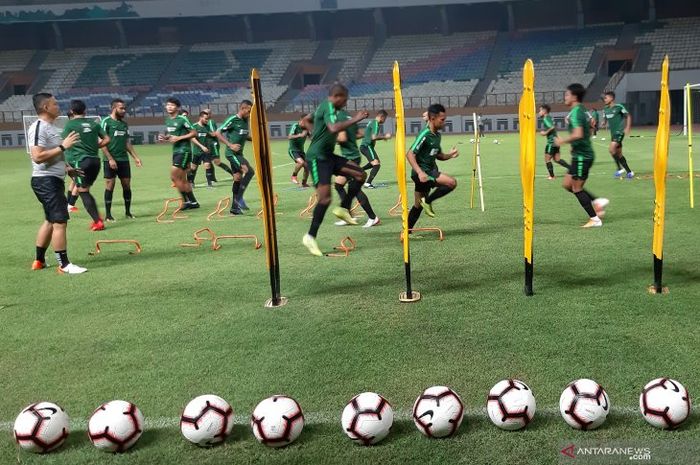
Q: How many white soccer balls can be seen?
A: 9